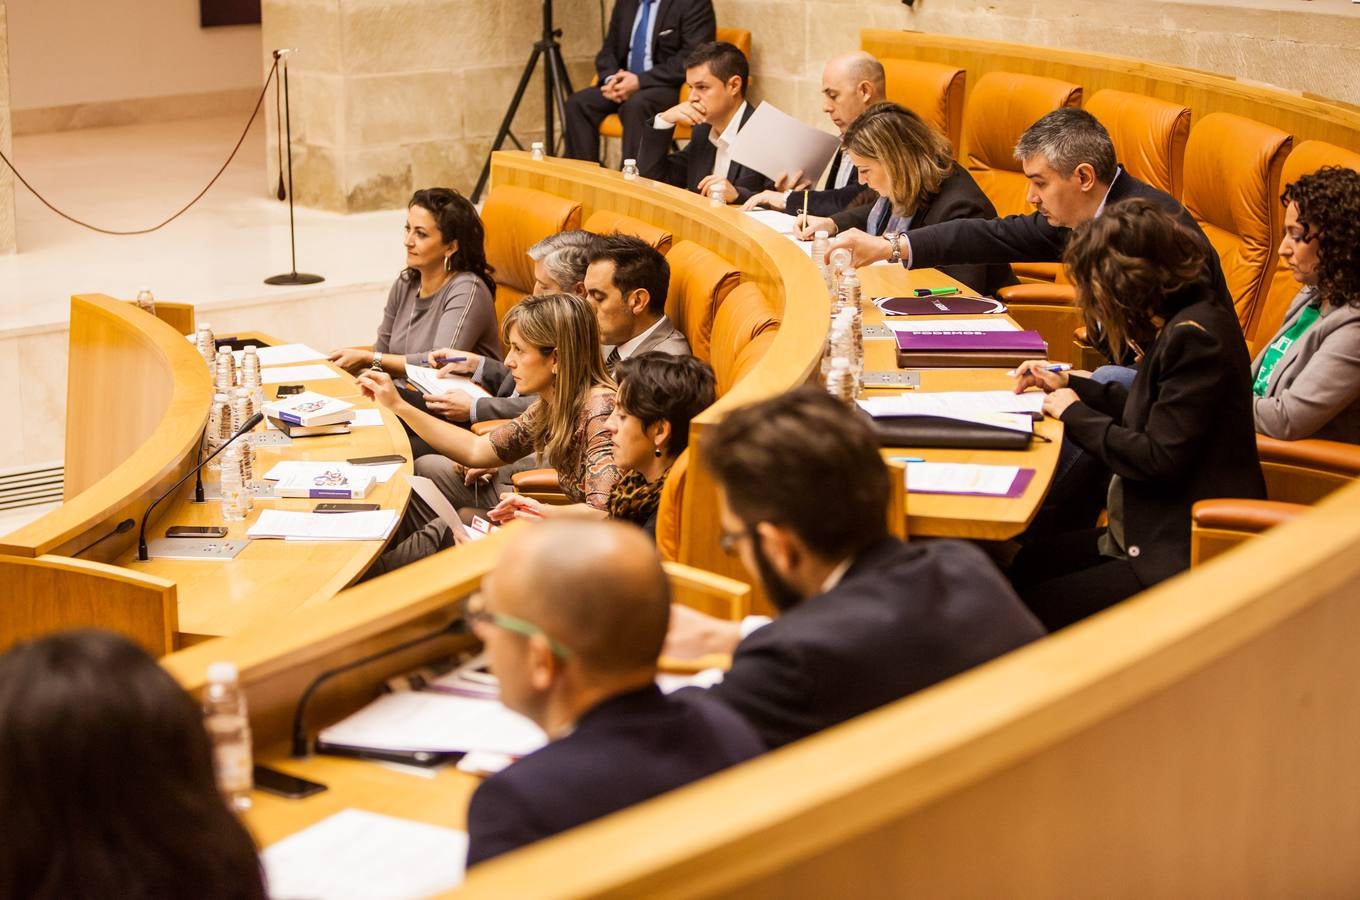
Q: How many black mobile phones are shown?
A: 5